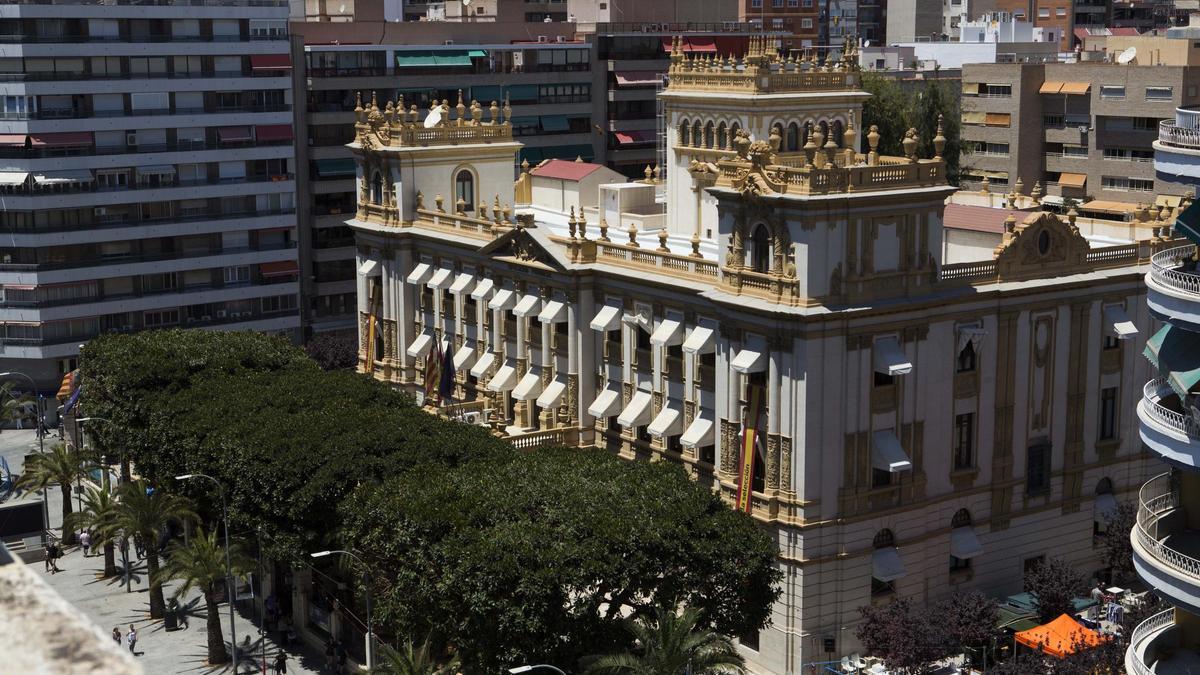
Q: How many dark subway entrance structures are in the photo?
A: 1